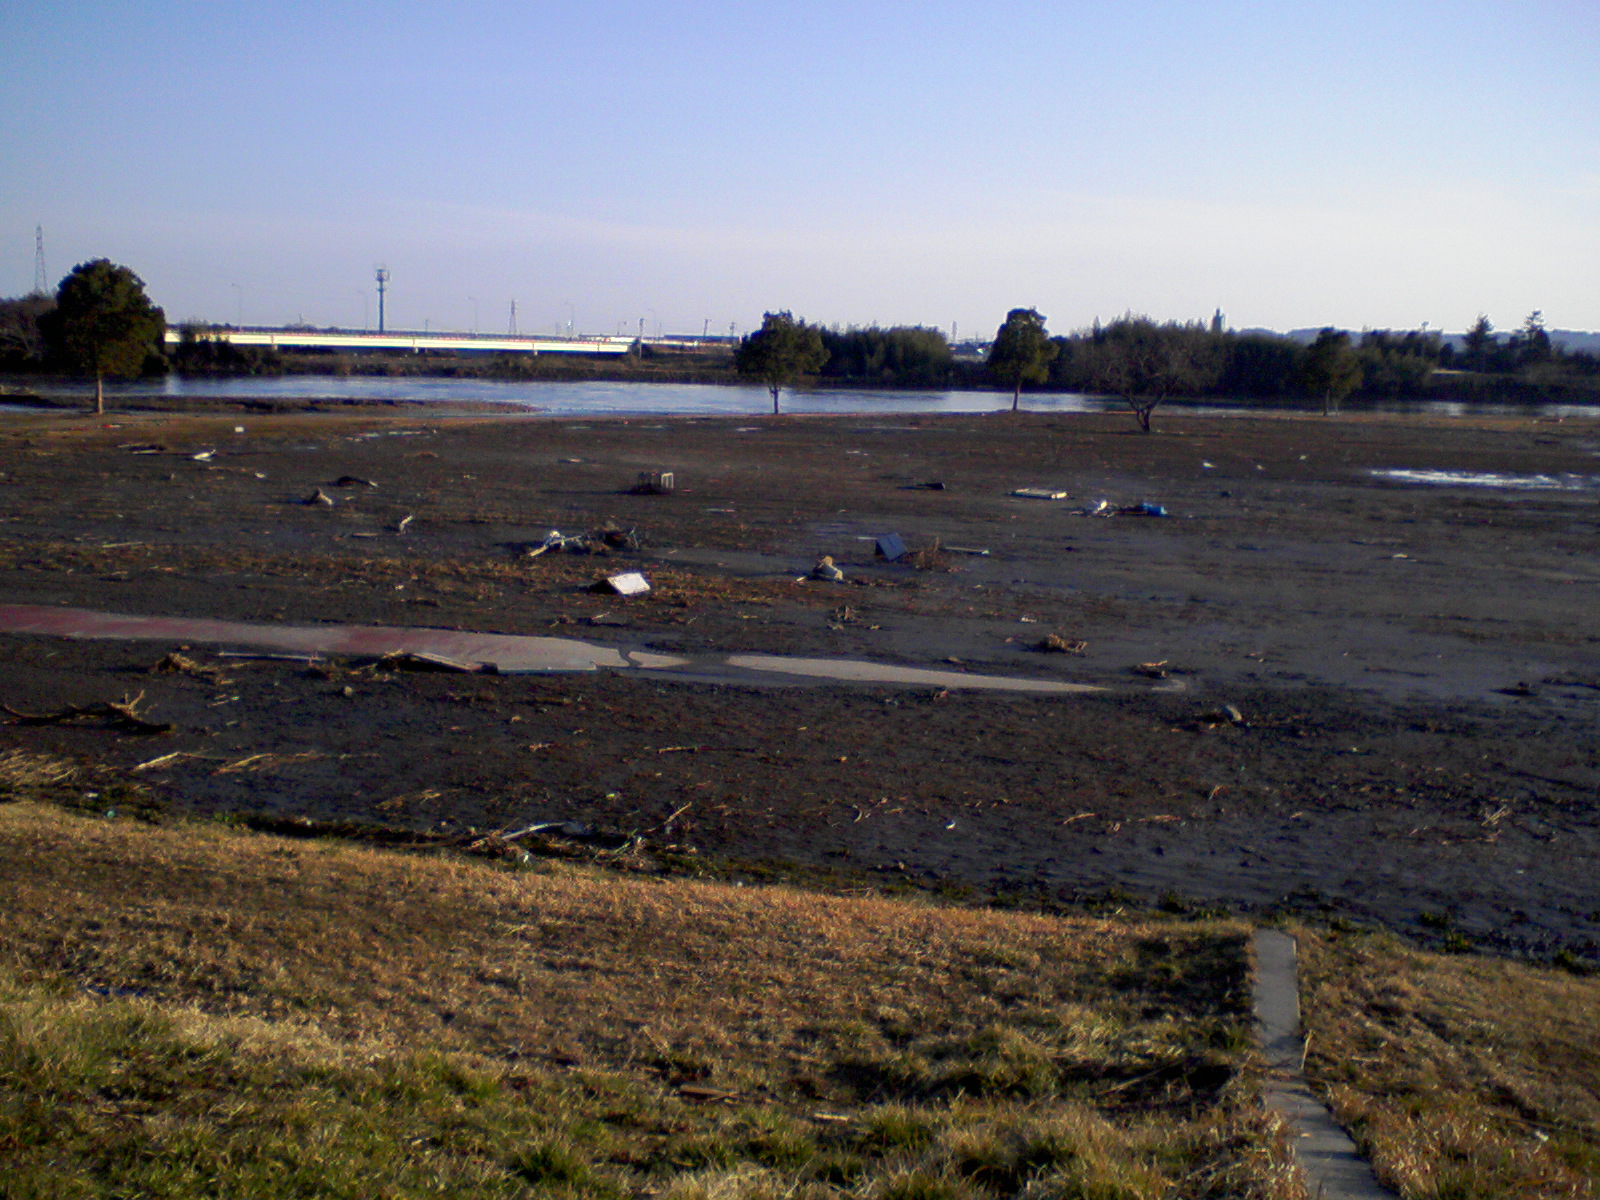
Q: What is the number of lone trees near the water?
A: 5